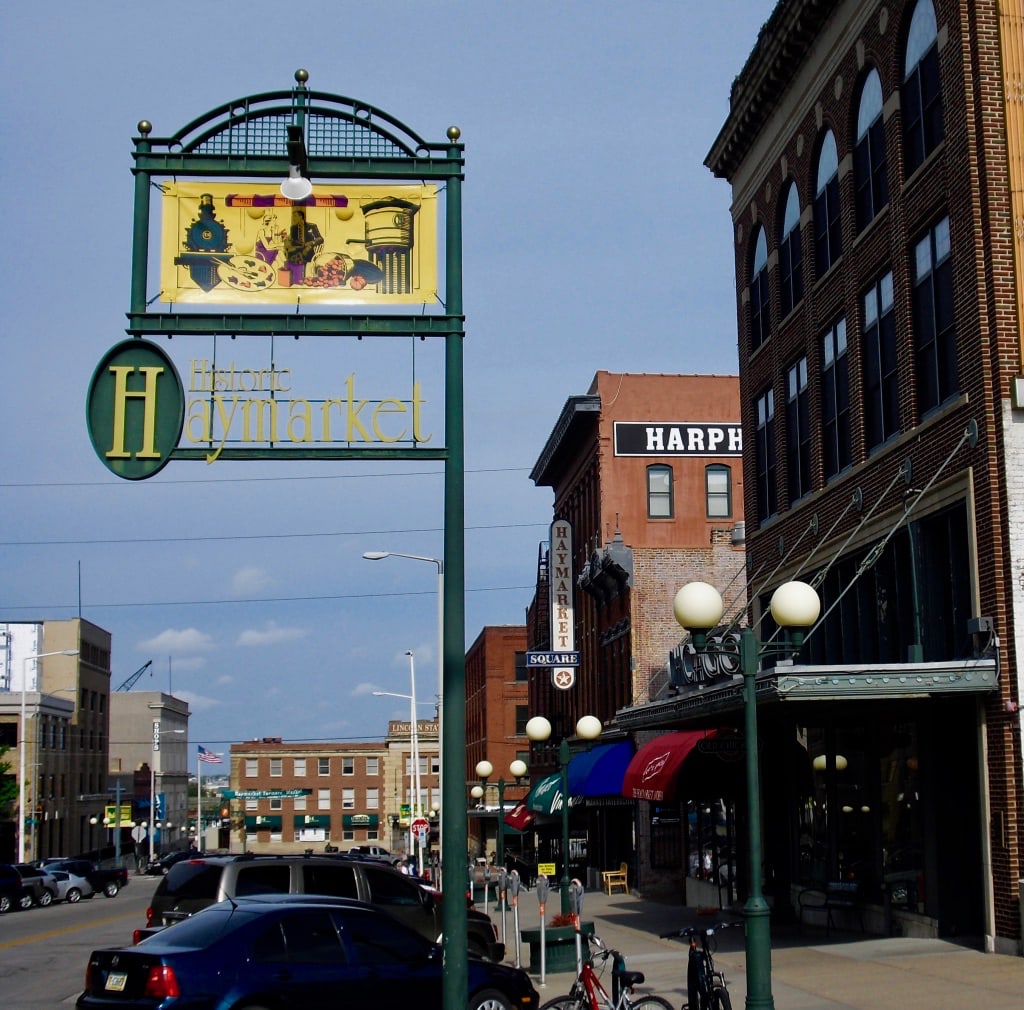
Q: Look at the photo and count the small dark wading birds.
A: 0